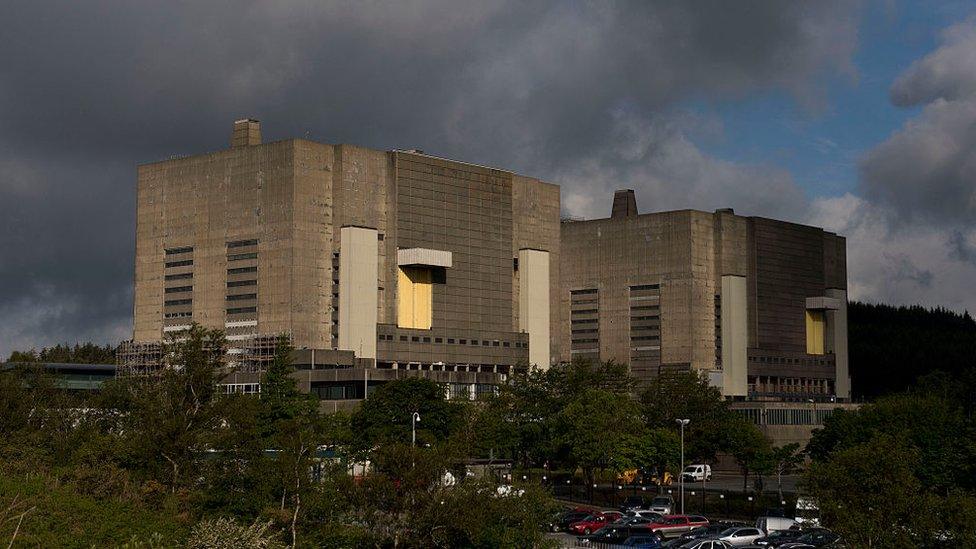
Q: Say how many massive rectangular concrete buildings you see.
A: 2